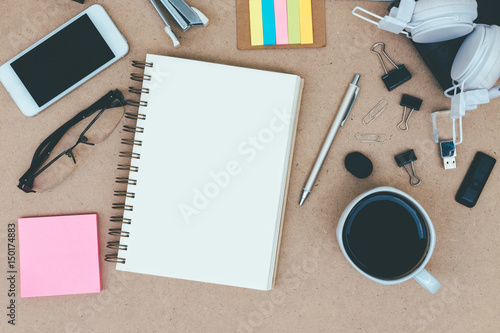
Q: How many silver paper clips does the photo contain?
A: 2